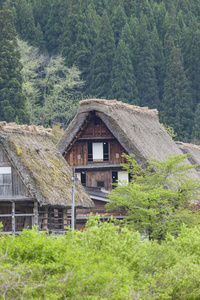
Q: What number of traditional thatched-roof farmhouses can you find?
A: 3